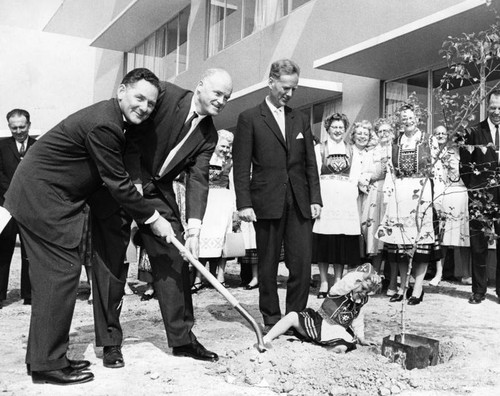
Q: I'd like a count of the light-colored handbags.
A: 1